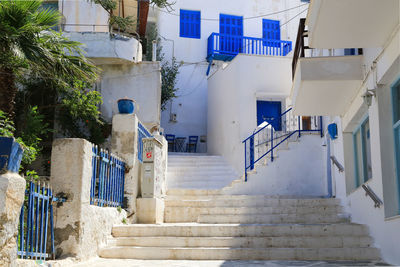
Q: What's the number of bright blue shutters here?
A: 3